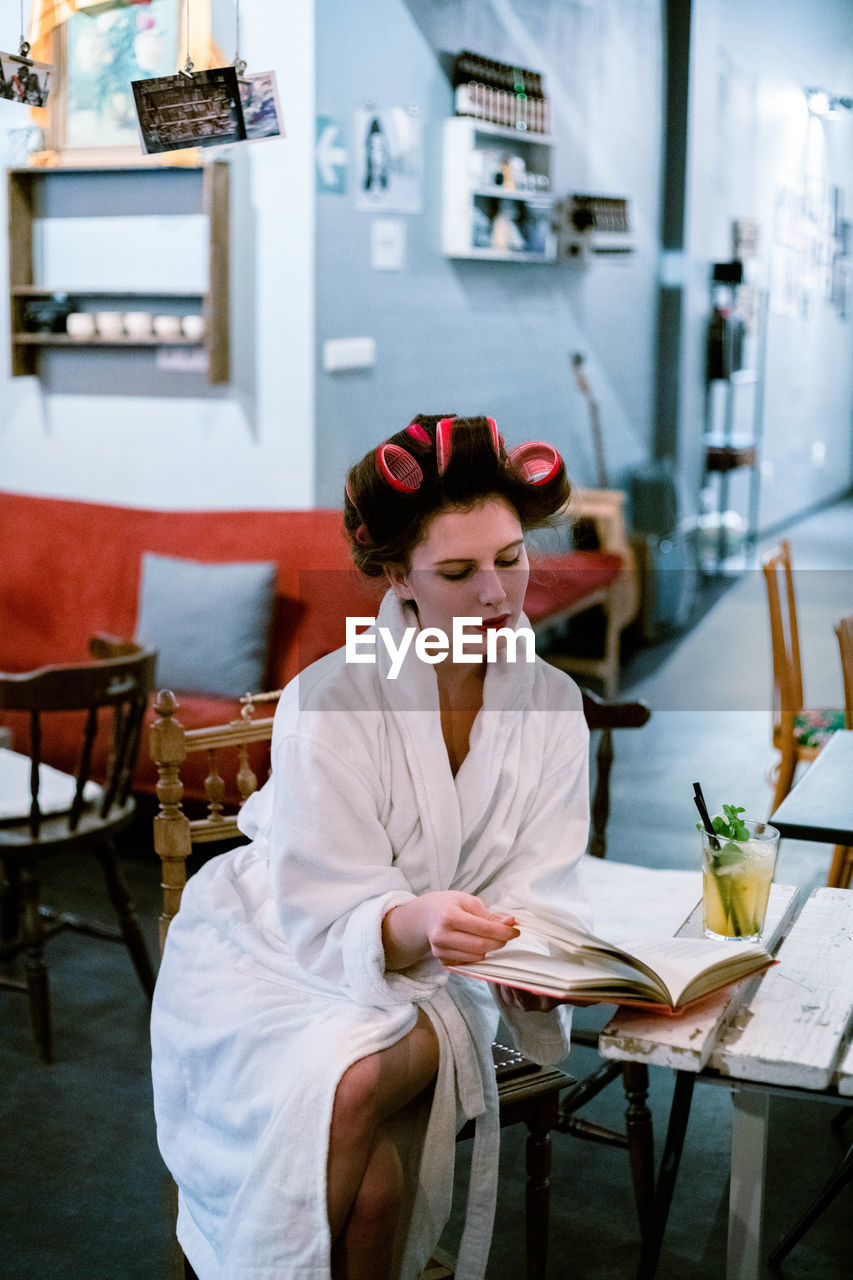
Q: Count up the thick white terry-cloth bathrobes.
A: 1